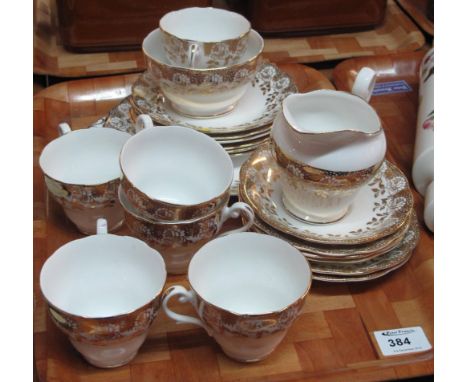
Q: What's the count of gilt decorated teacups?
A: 6